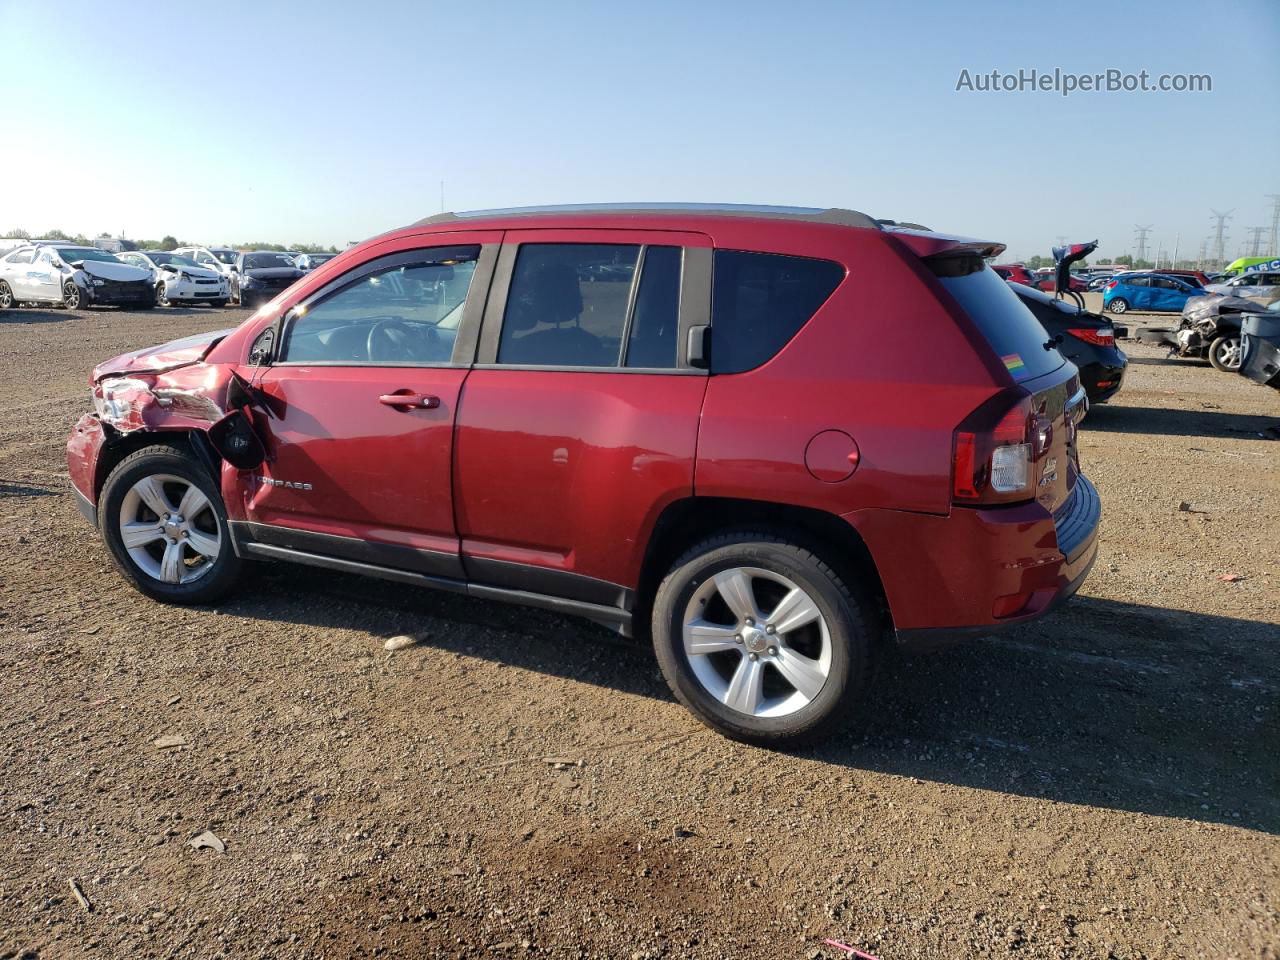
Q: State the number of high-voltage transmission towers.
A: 4